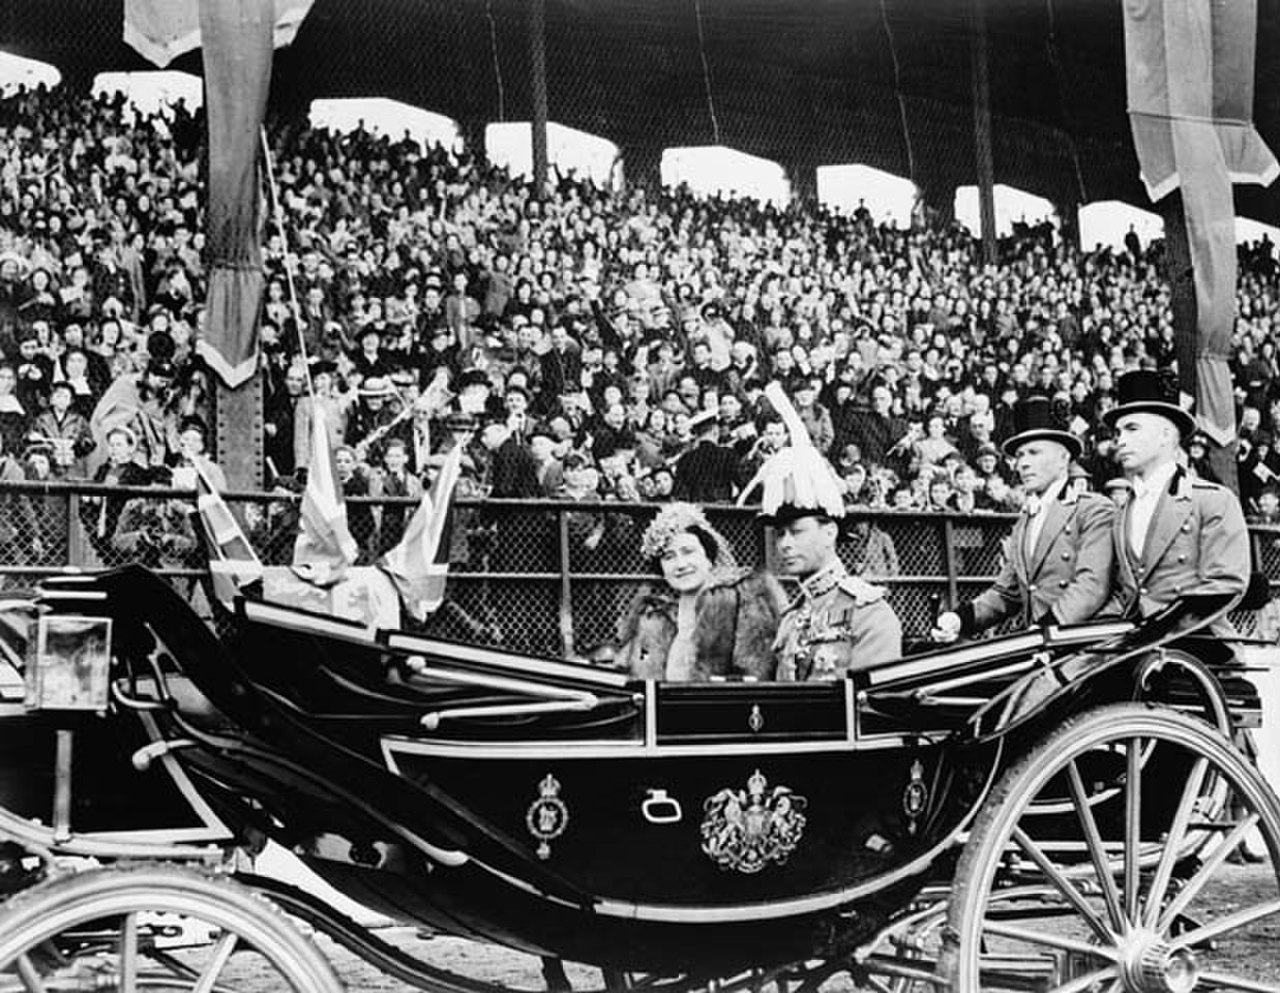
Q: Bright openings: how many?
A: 9